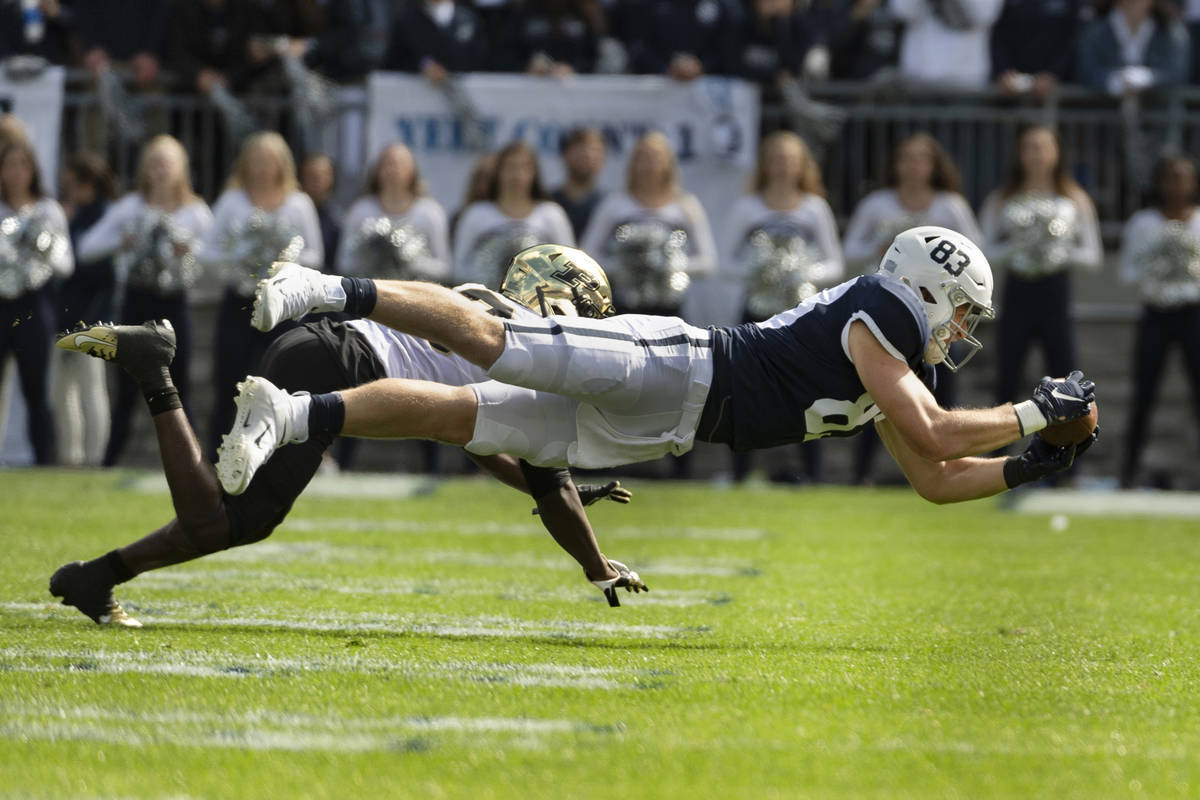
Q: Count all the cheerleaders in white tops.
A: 10